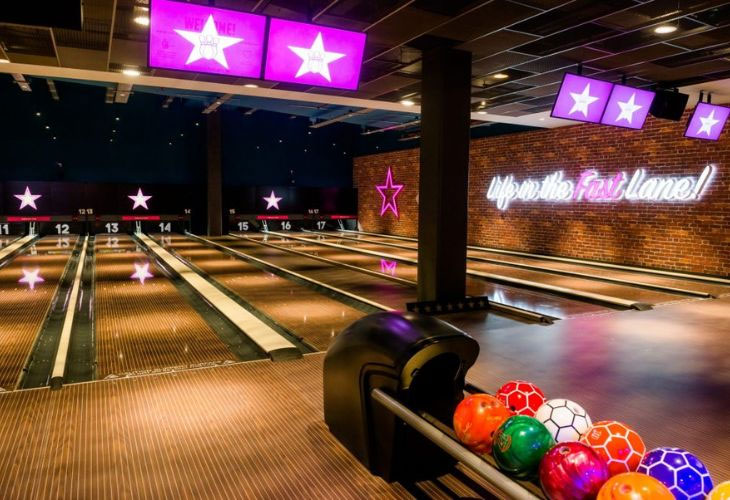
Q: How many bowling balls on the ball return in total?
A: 9